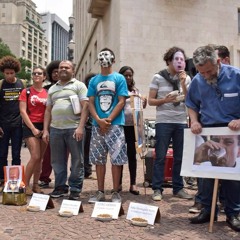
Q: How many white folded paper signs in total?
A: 4